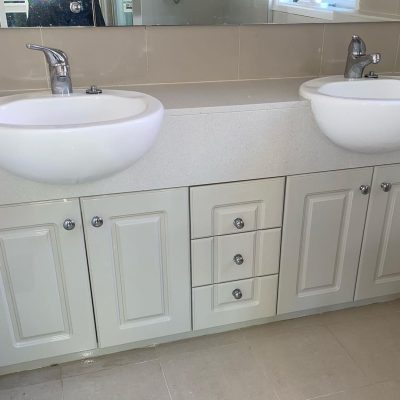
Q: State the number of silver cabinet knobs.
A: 7